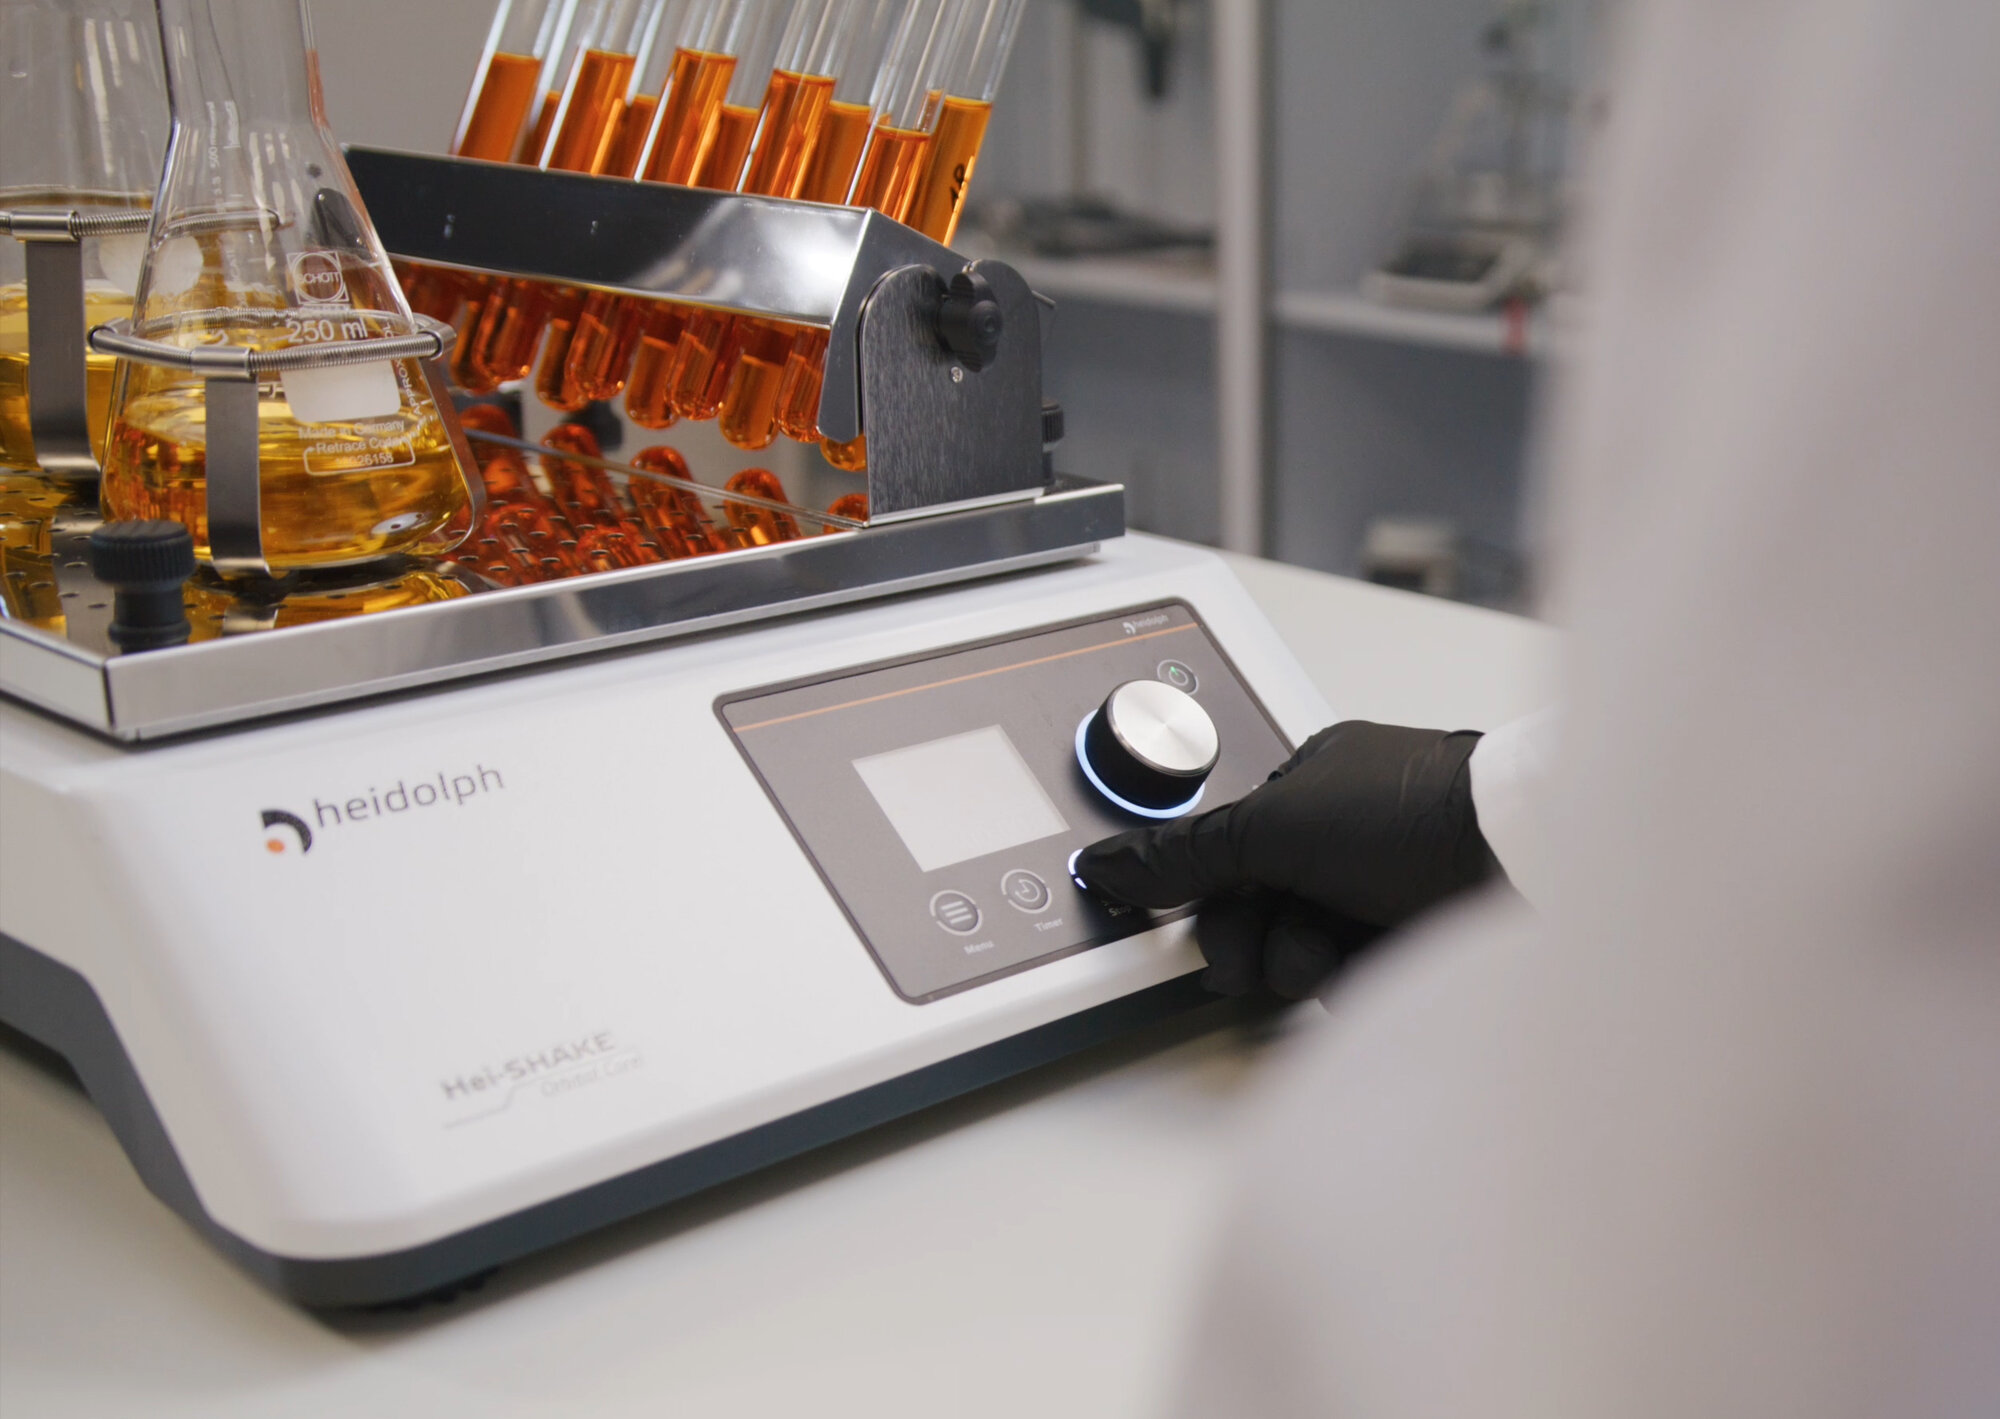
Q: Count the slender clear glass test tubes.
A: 10